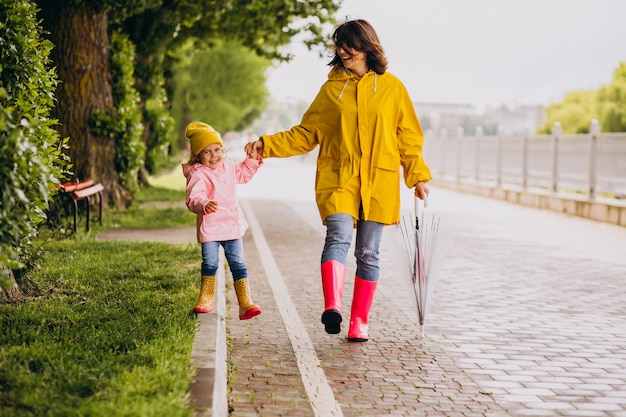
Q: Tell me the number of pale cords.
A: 2